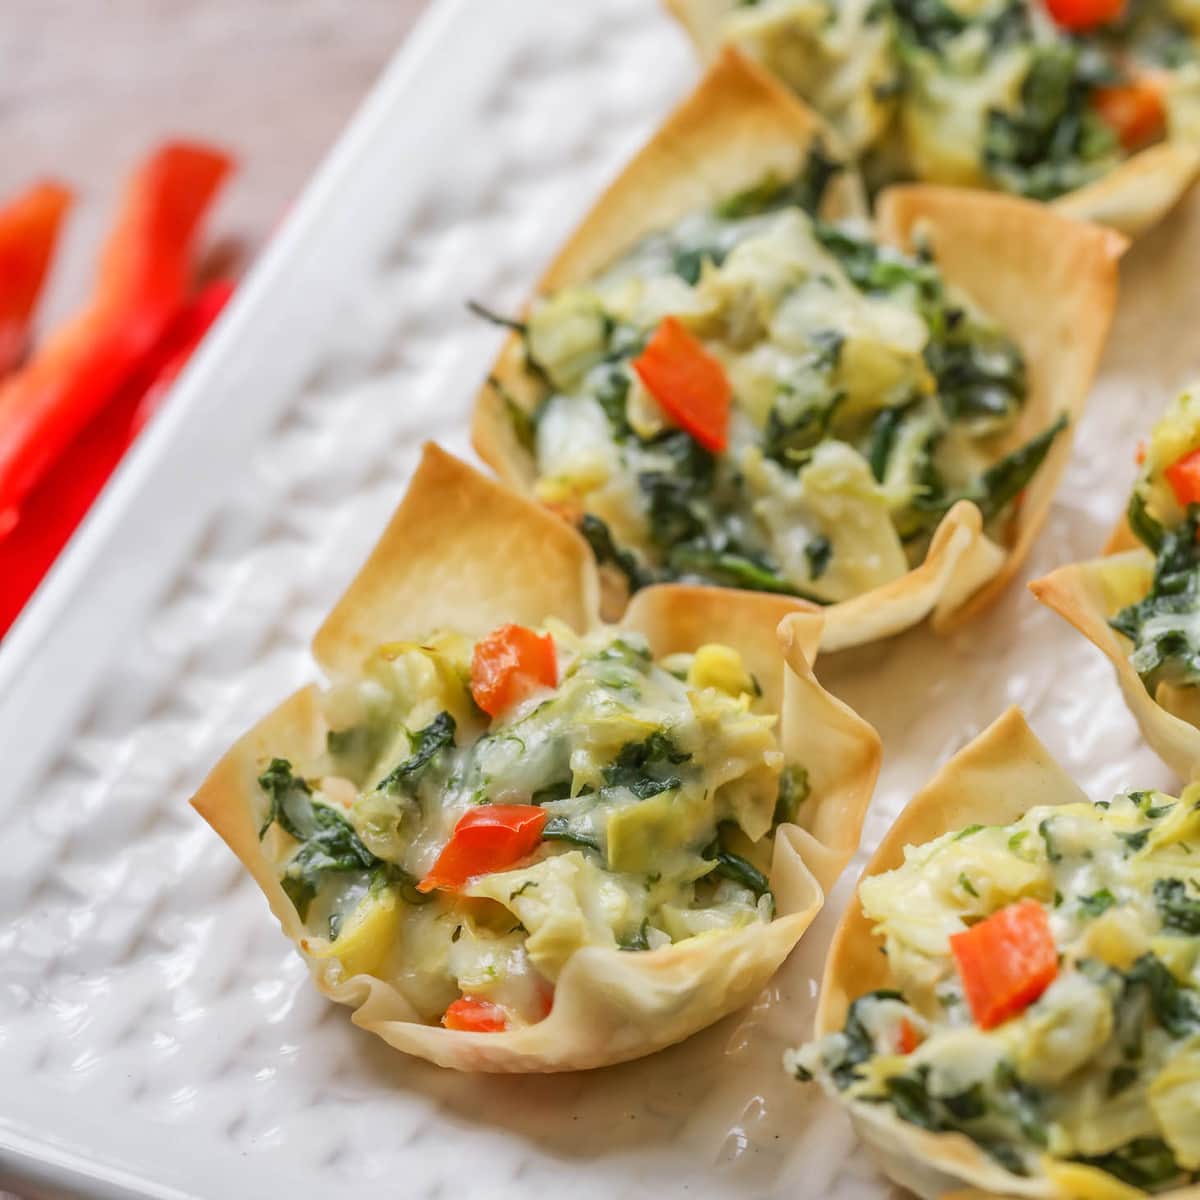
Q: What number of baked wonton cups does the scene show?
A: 5